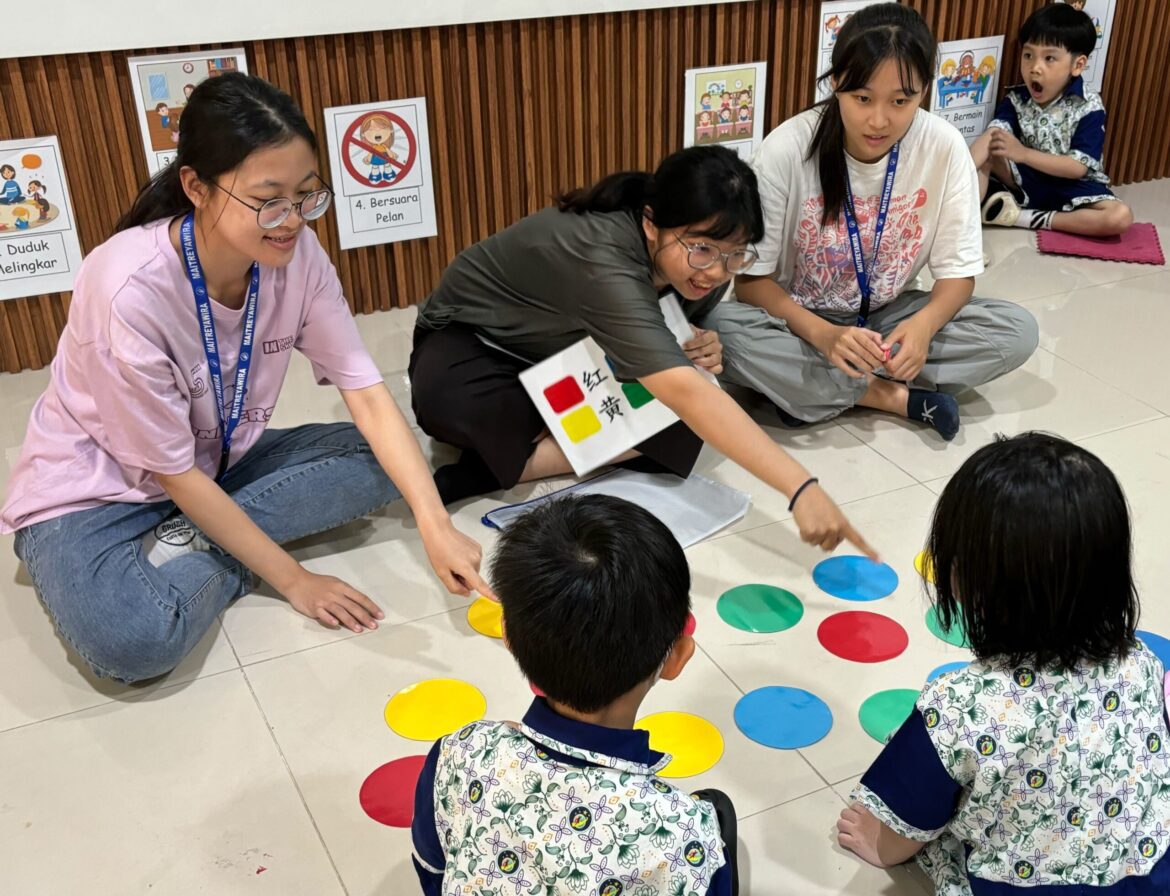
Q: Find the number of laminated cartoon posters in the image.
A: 7